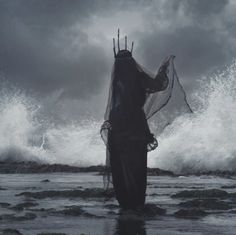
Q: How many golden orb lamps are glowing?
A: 0